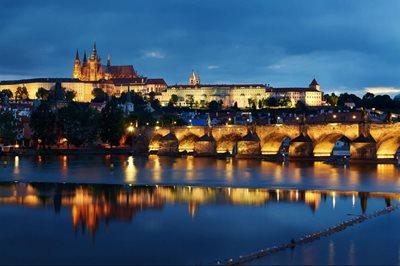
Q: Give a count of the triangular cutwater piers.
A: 5